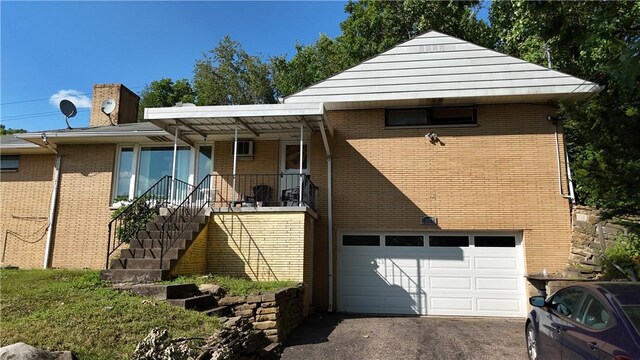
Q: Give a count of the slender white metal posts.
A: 3